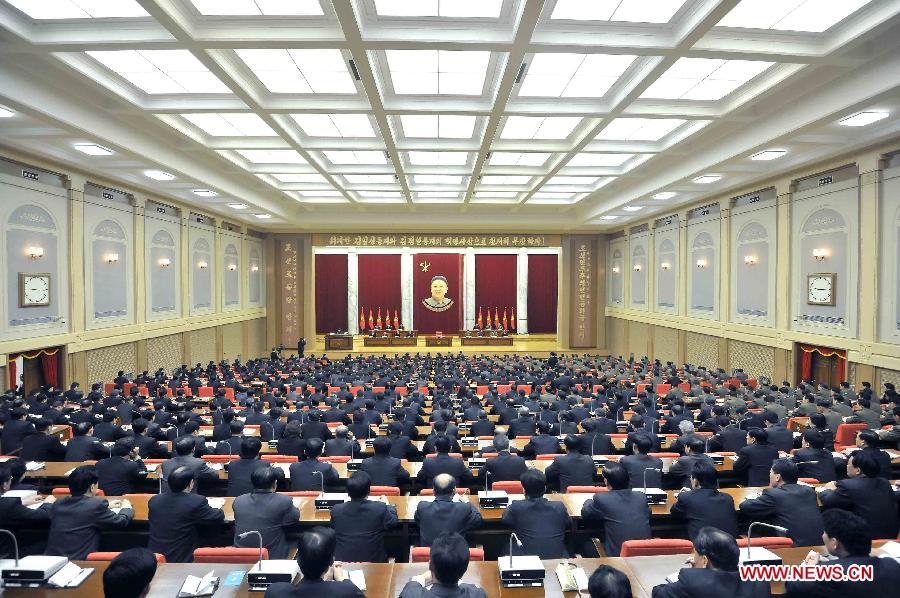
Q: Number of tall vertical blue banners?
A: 0